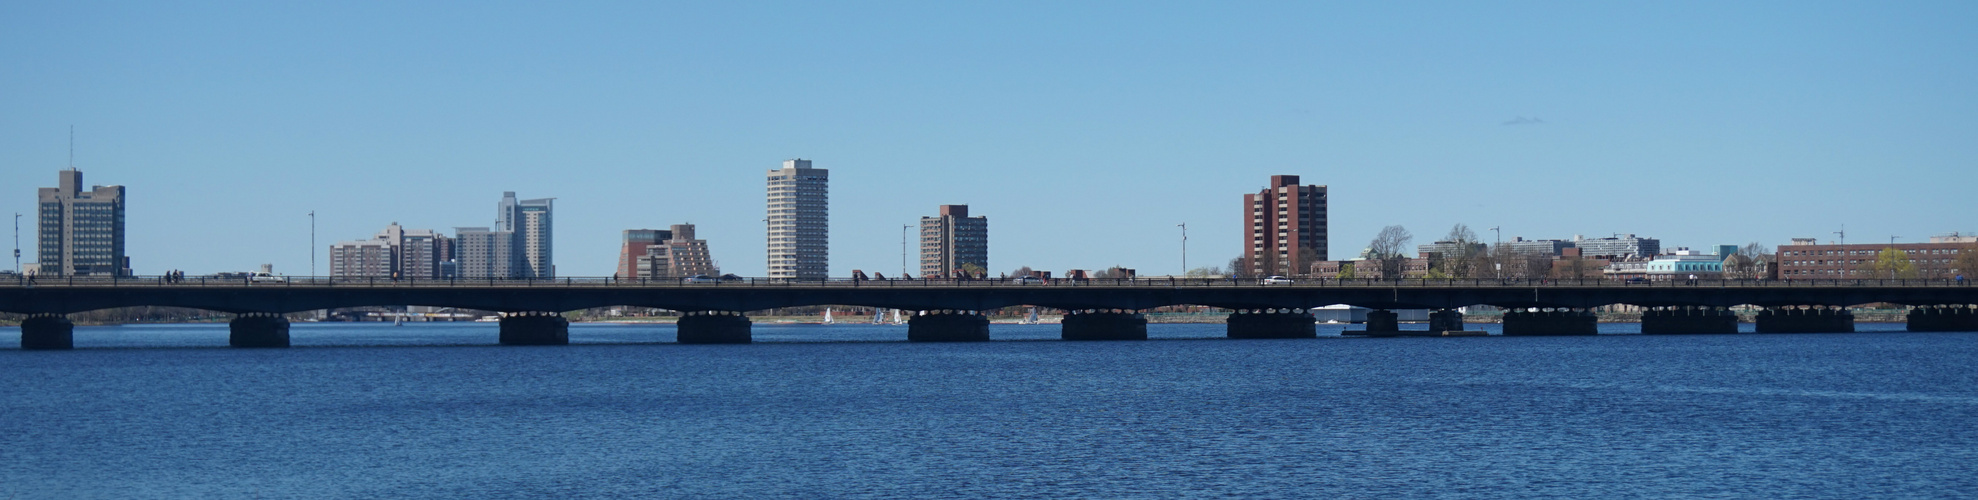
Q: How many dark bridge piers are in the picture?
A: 13